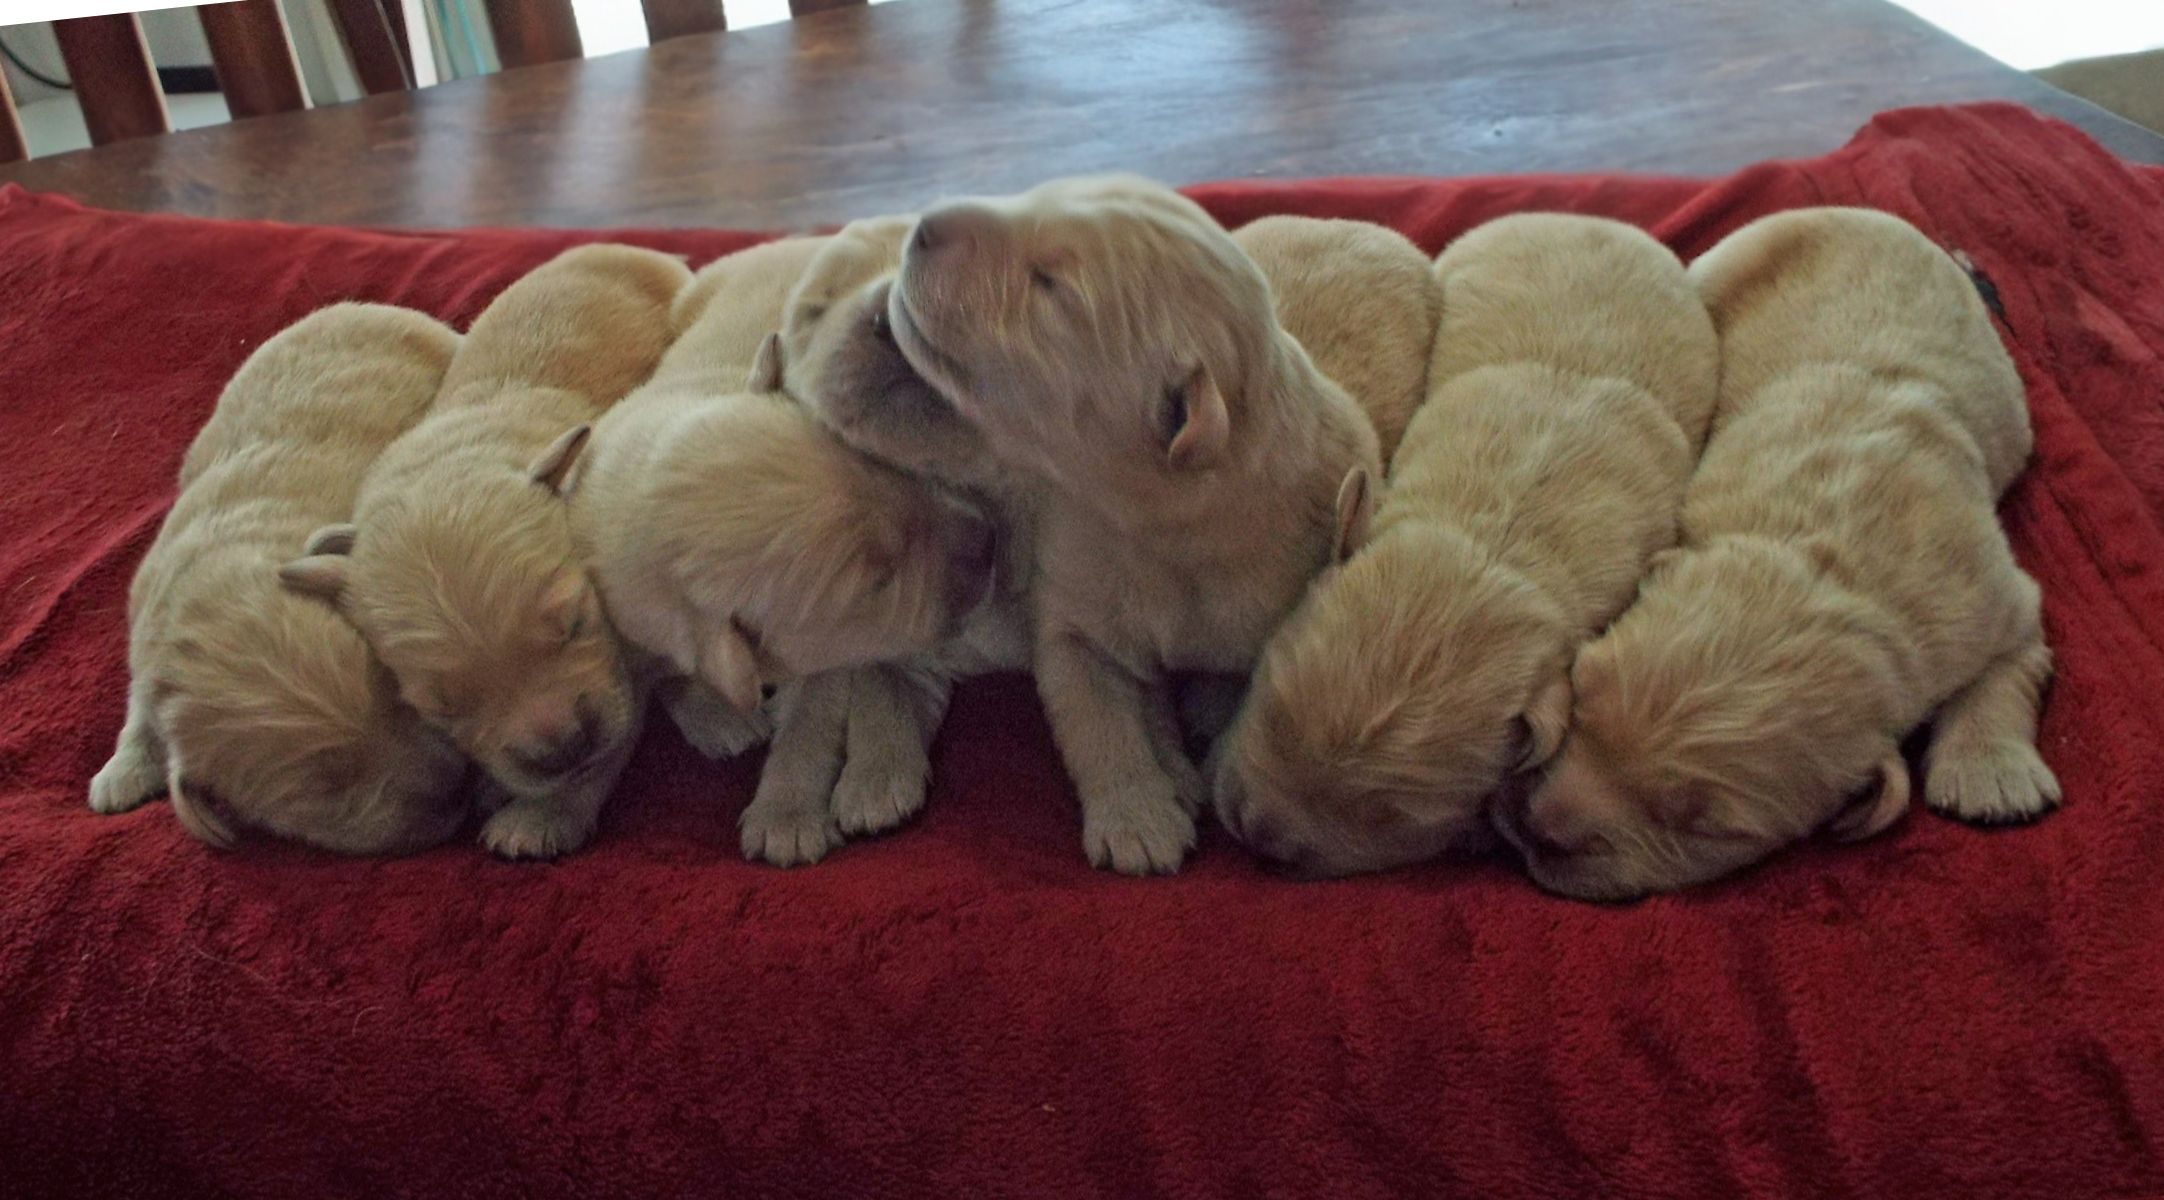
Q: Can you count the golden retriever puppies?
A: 7